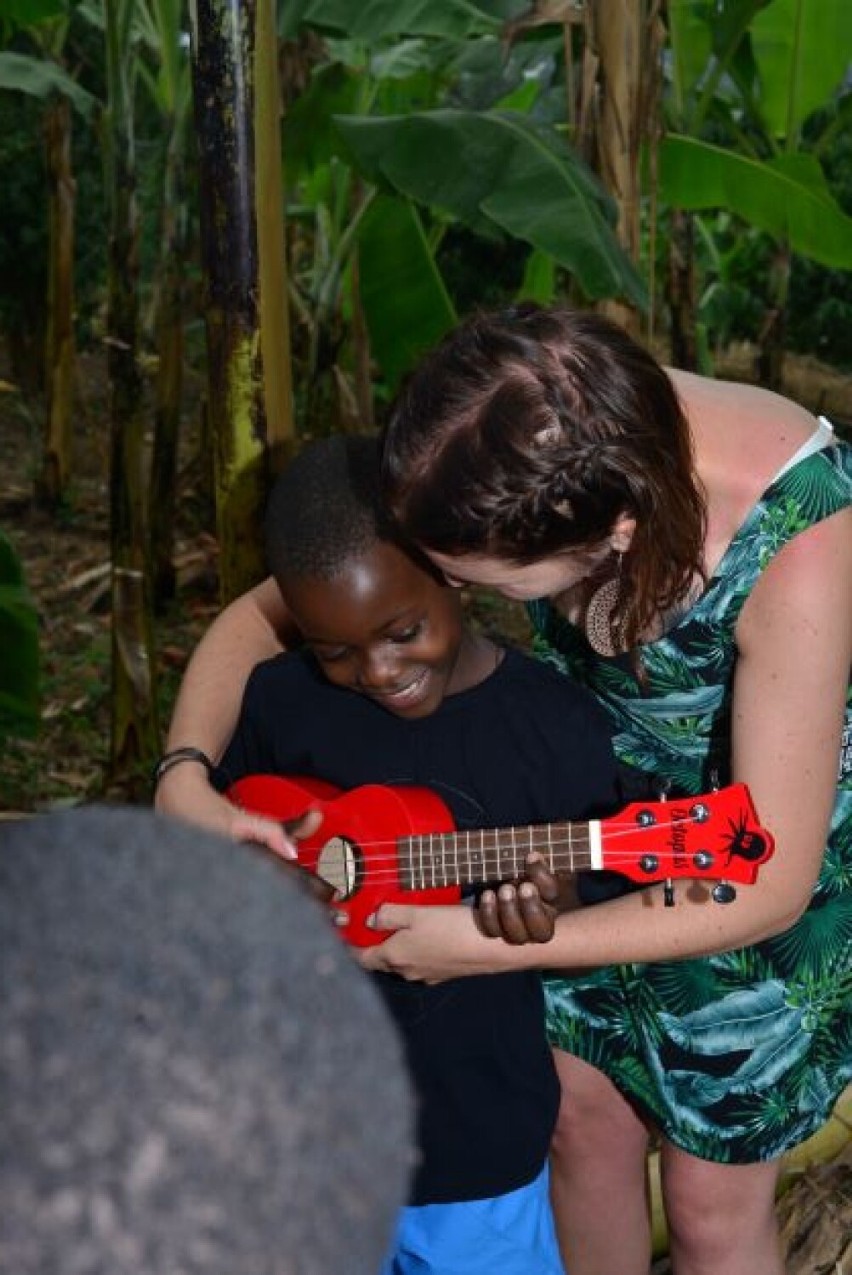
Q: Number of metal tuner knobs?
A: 4